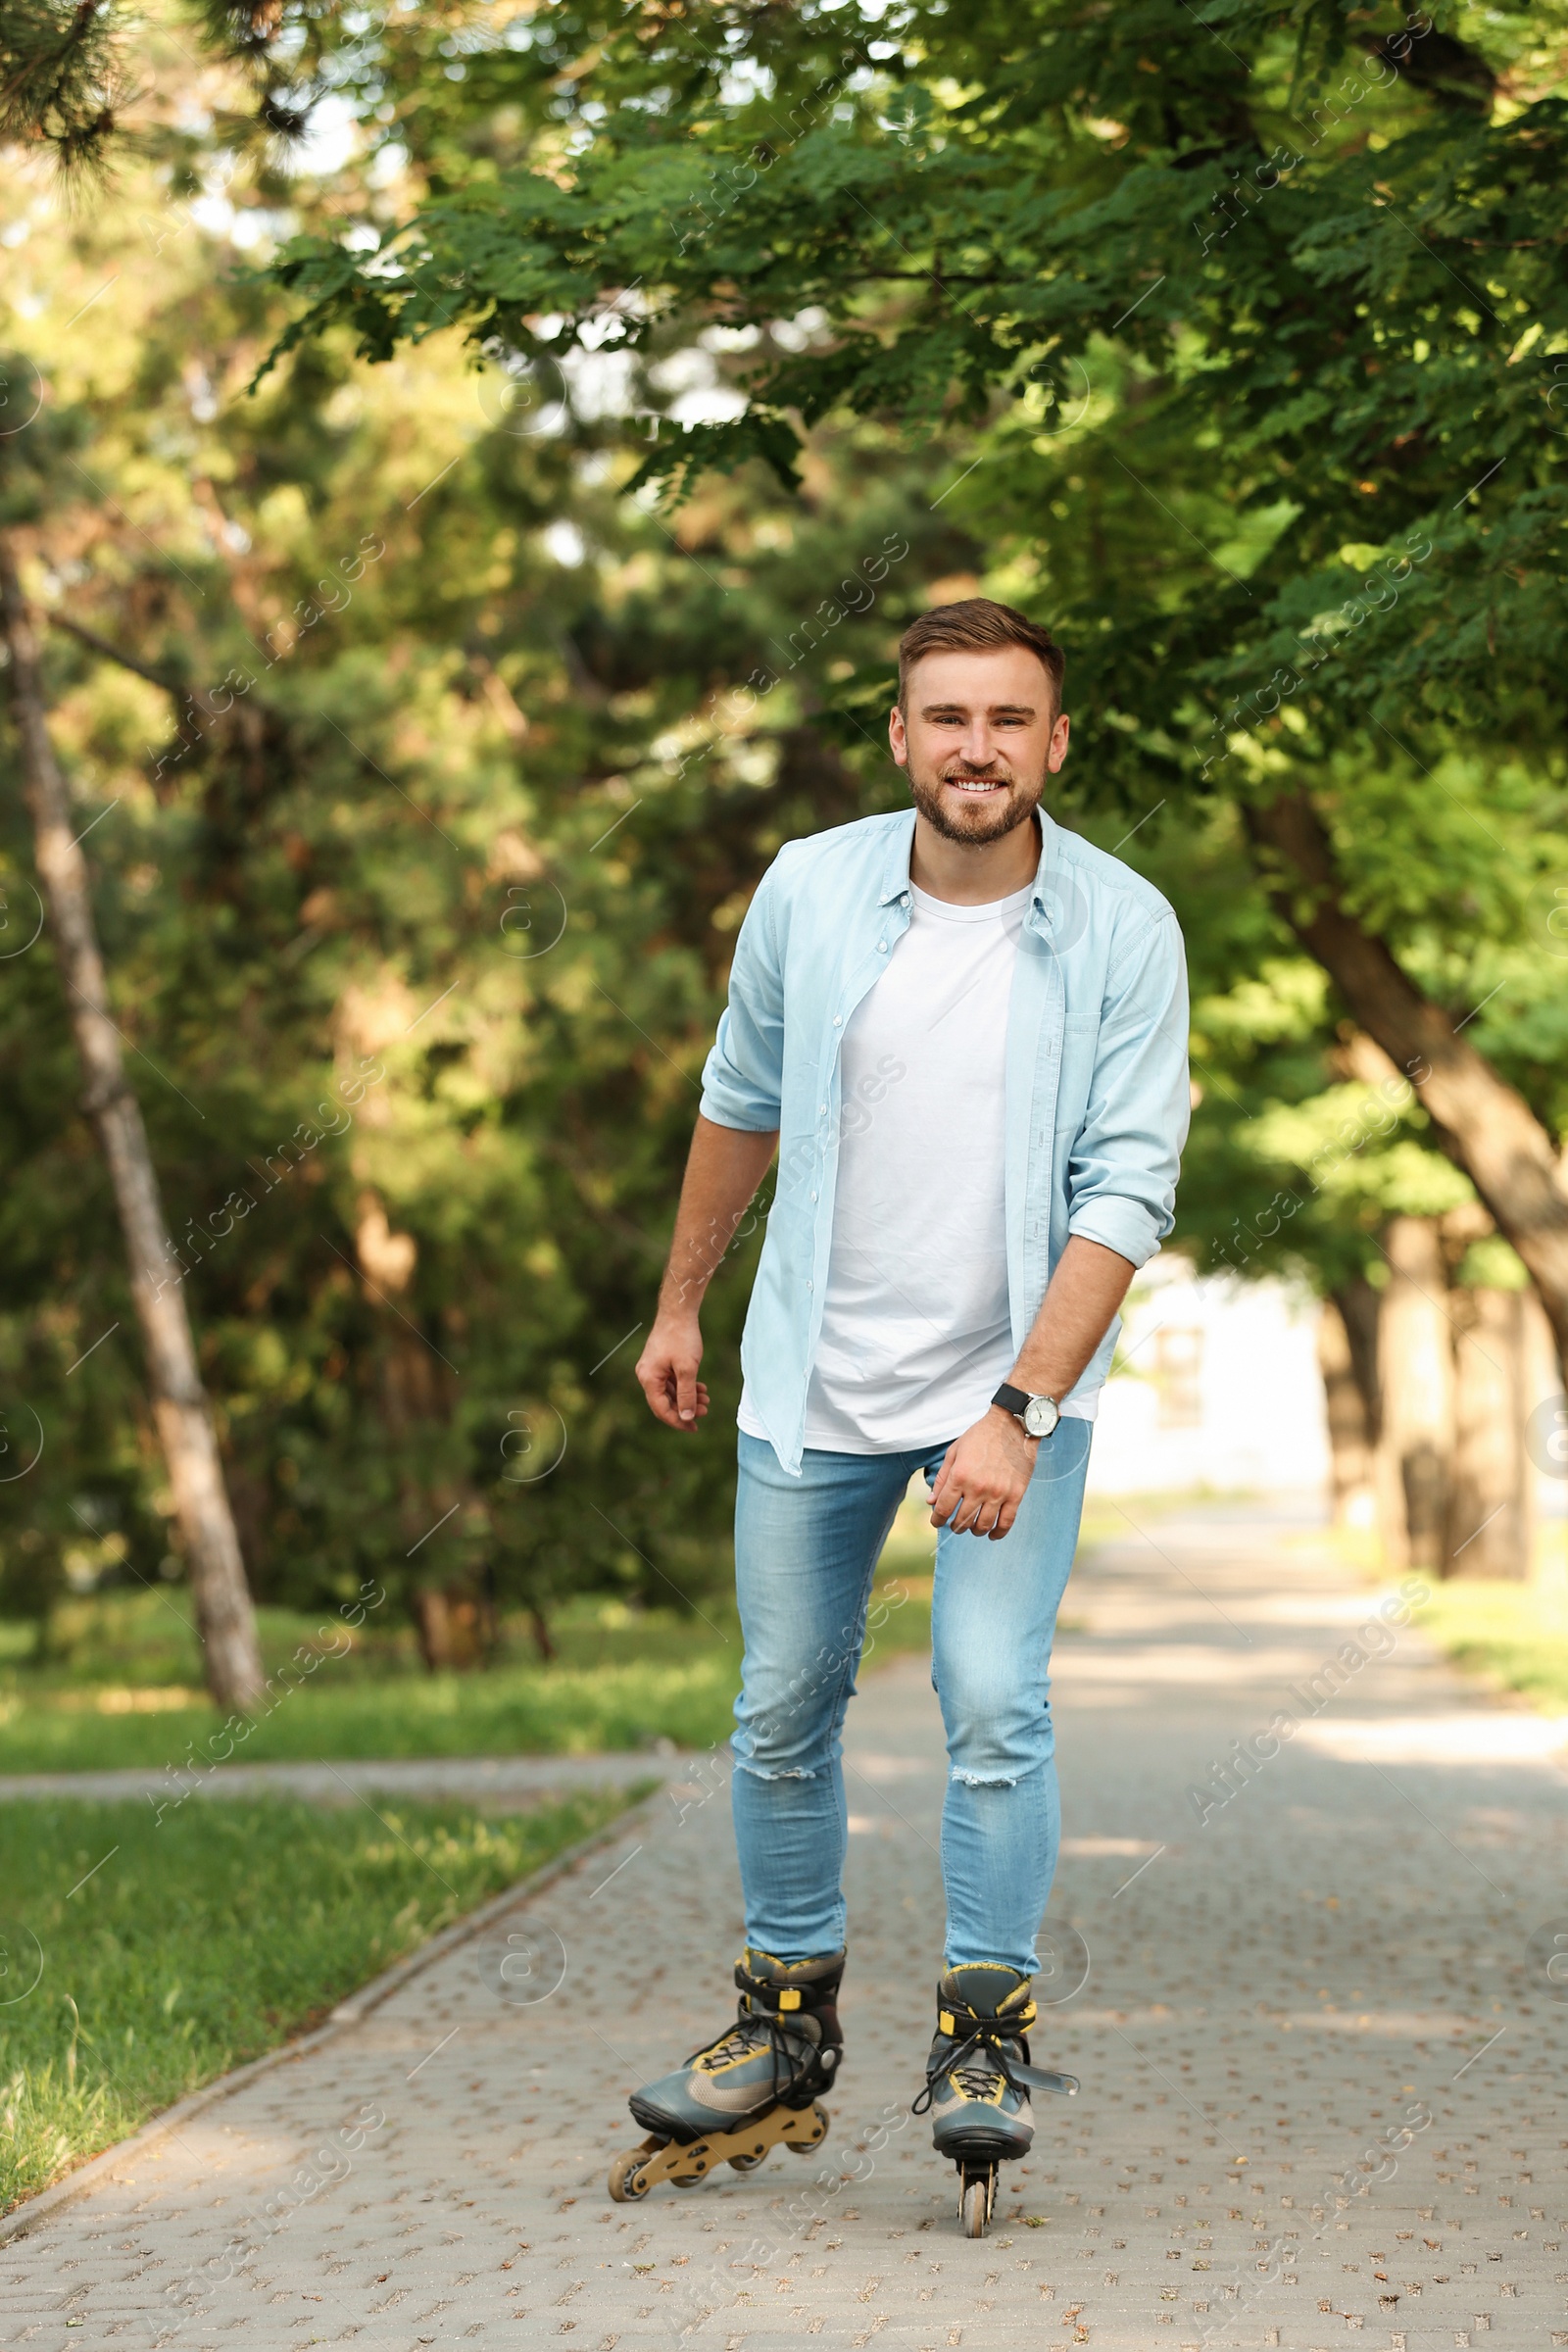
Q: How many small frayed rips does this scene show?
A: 2